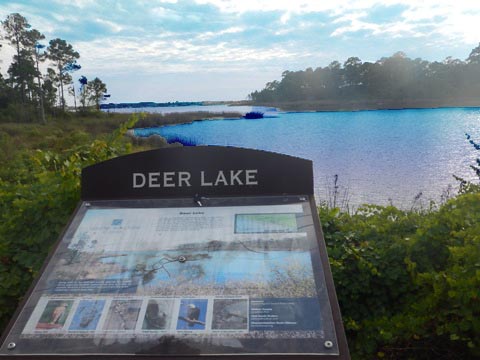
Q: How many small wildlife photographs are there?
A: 6